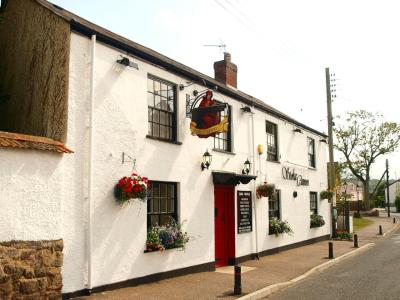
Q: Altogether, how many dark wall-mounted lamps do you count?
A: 2